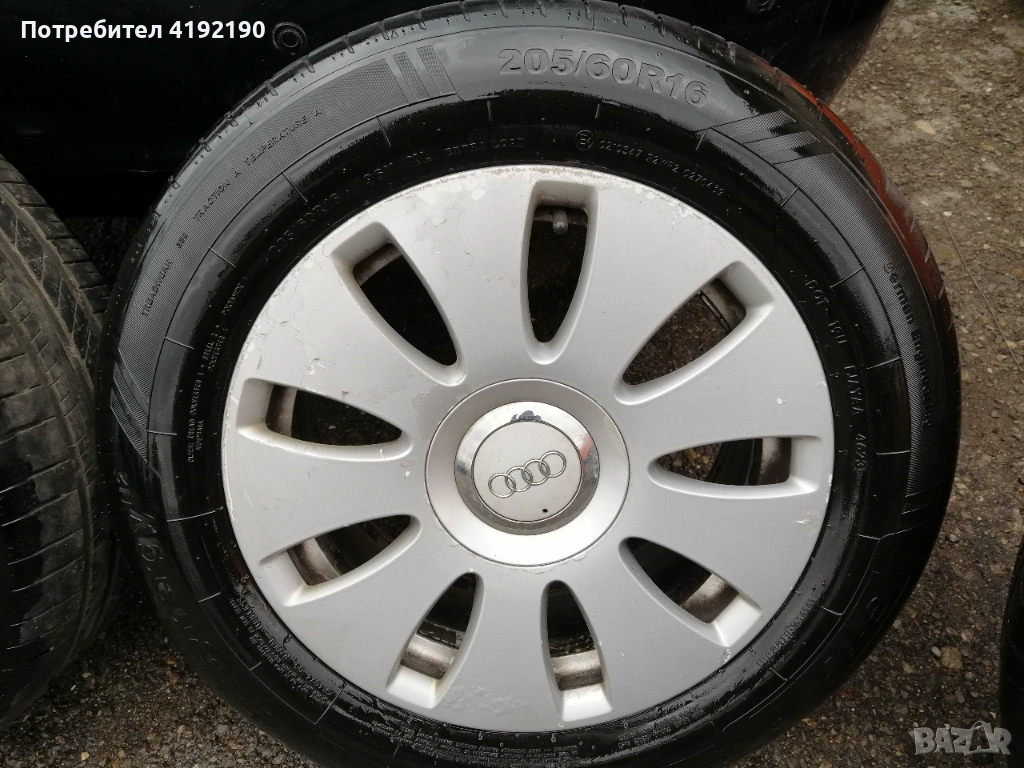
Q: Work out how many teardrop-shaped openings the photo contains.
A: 9